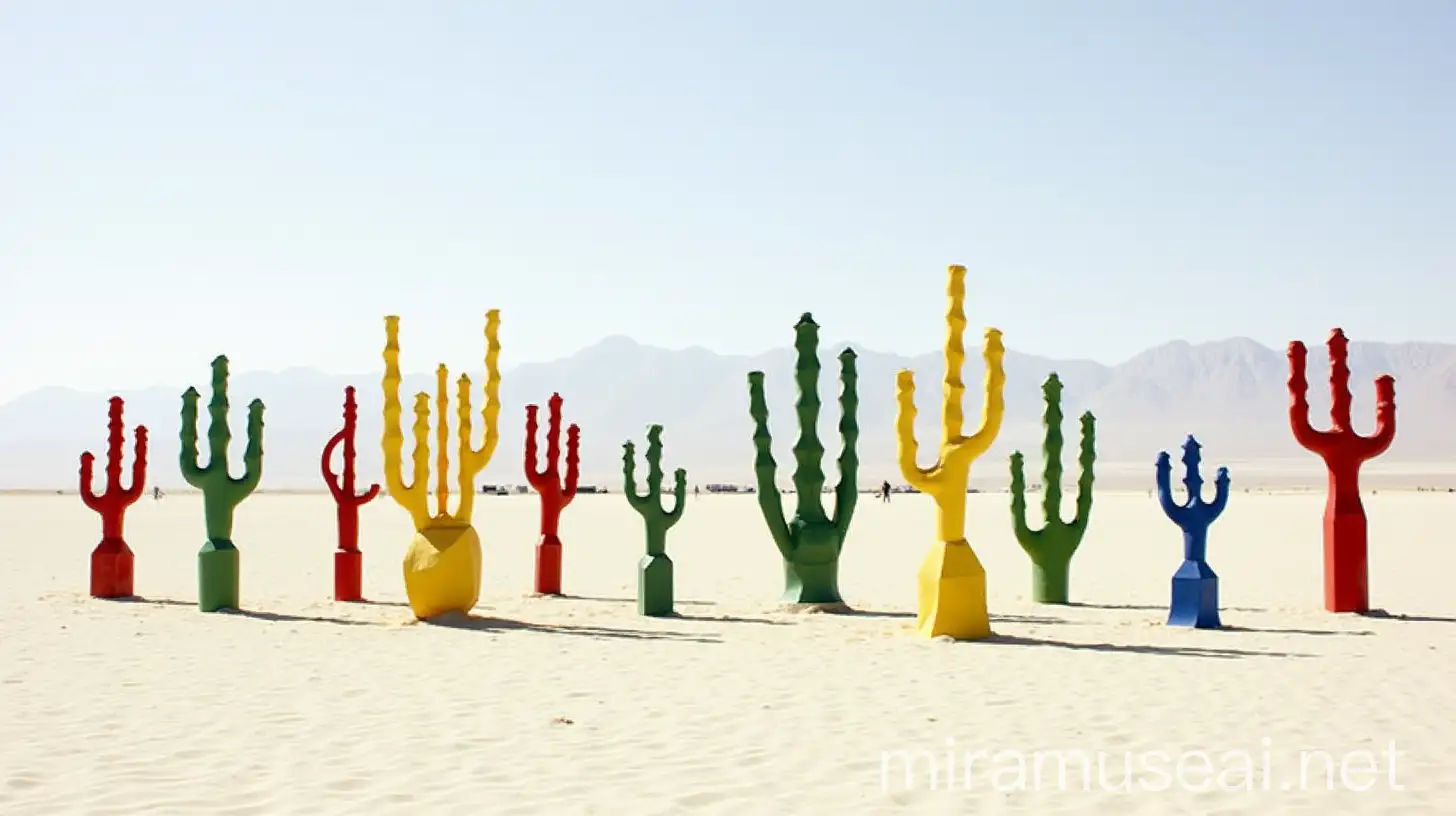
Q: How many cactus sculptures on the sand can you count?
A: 11